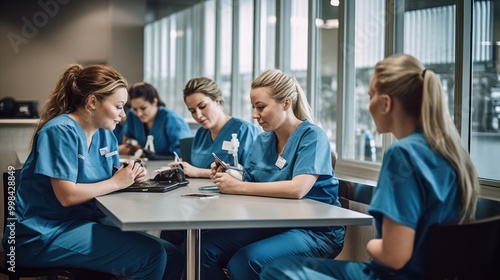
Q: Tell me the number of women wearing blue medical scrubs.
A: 5